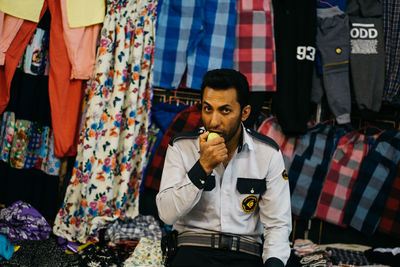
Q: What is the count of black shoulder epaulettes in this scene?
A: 2